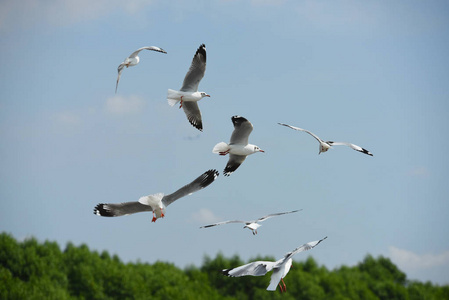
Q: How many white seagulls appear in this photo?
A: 7